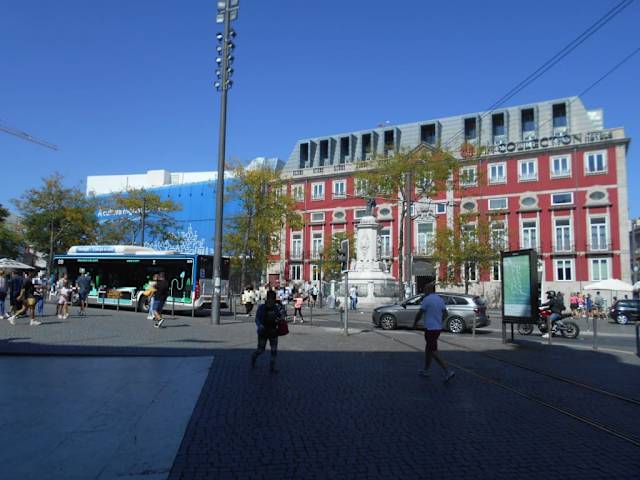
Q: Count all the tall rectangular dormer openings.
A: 10